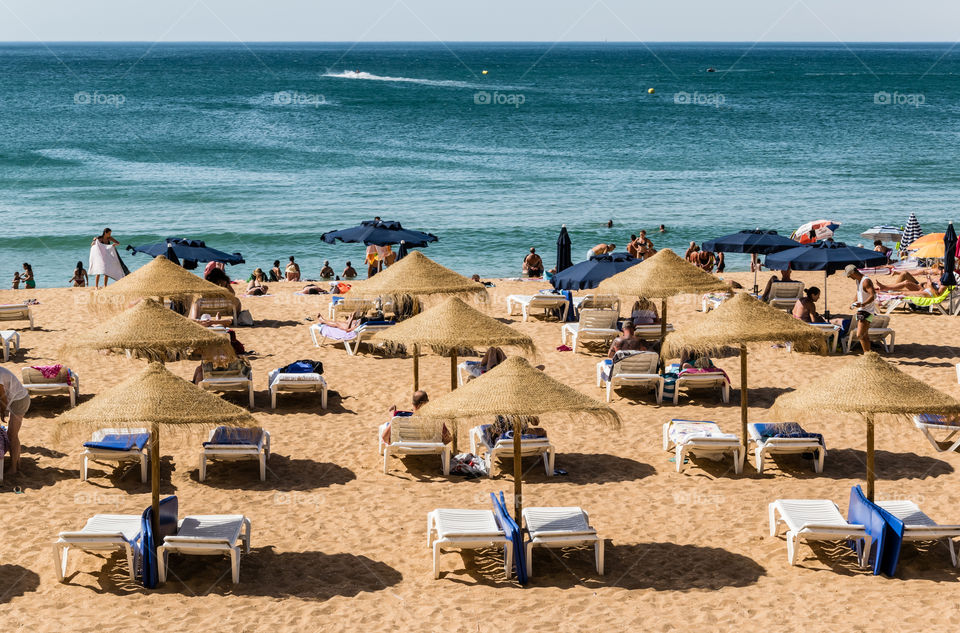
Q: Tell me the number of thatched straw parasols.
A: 9